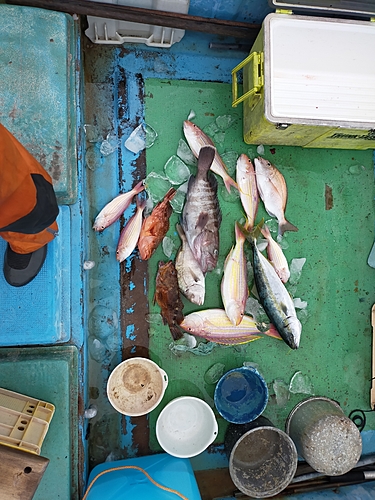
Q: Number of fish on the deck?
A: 13